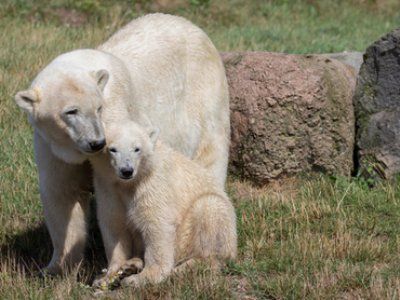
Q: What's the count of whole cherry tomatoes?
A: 0